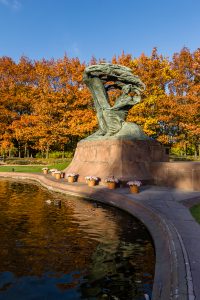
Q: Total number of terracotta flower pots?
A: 7